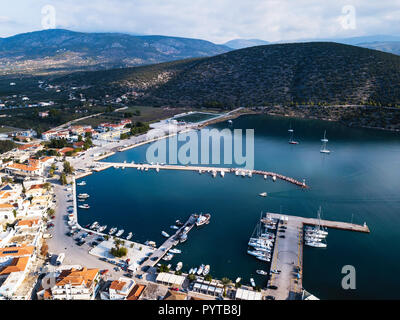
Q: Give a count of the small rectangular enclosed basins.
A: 1